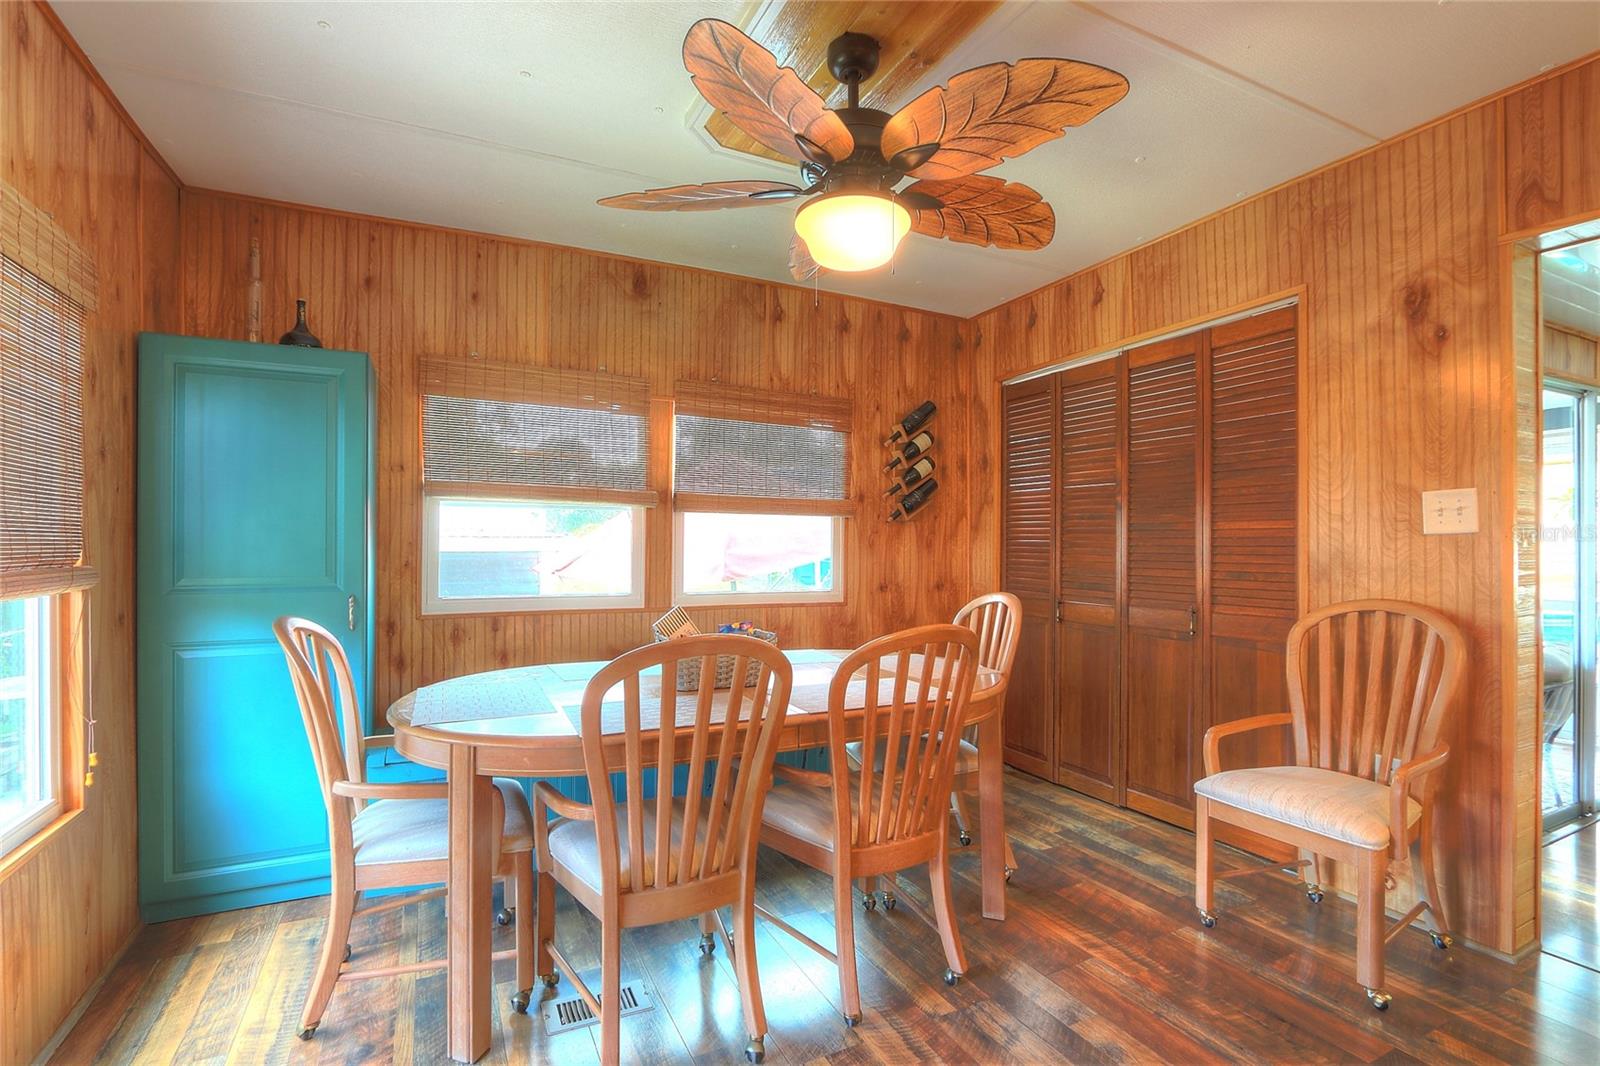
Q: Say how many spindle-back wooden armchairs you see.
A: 5